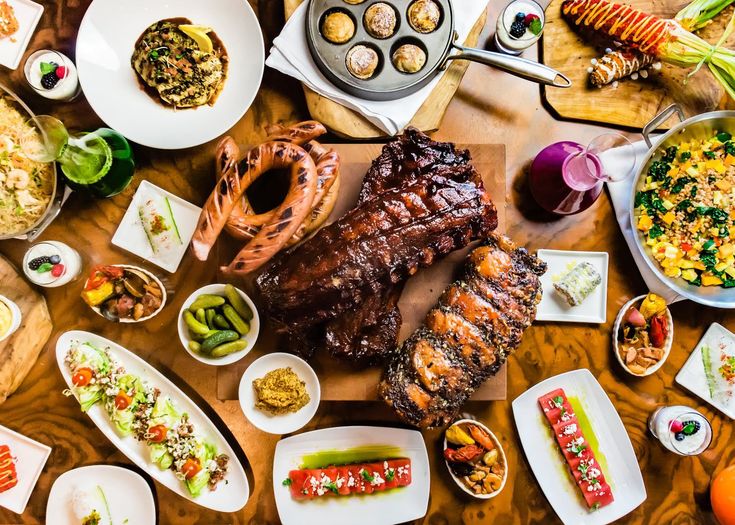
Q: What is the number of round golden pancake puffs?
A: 6